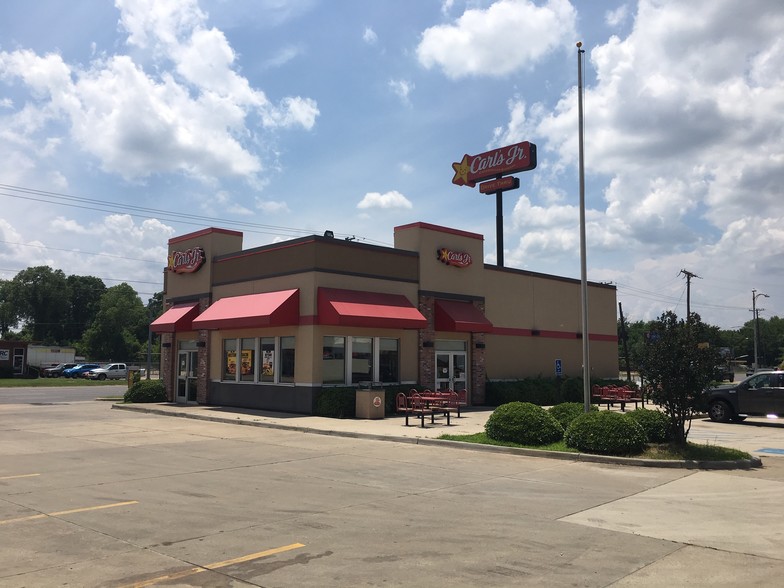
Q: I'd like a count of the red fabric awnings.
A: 4